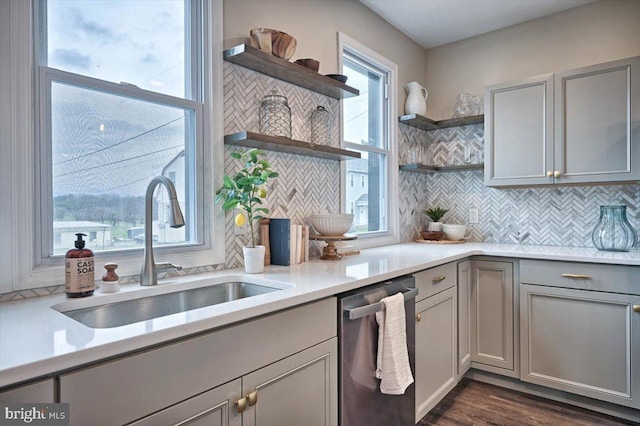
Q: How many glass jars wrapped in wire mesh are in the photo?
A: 2